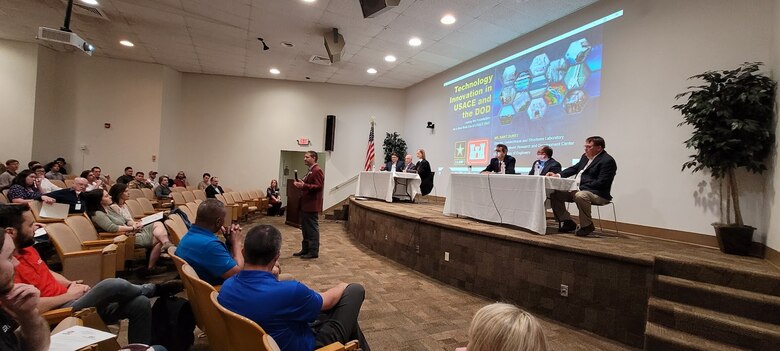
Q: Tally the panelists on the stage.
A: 6